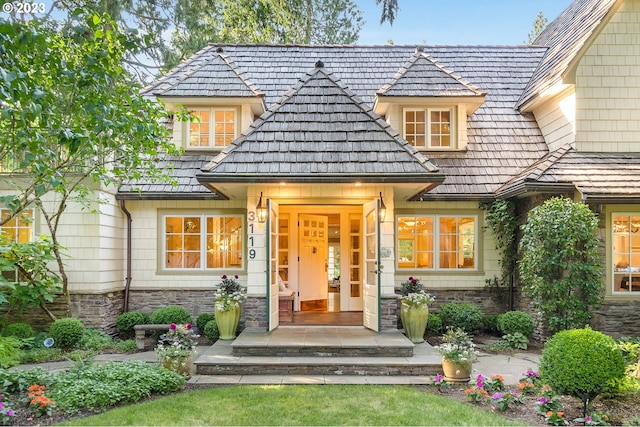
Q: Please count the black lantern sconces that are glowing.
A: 2